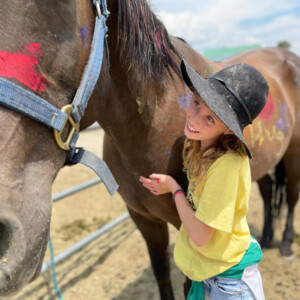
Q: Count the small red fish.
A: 0